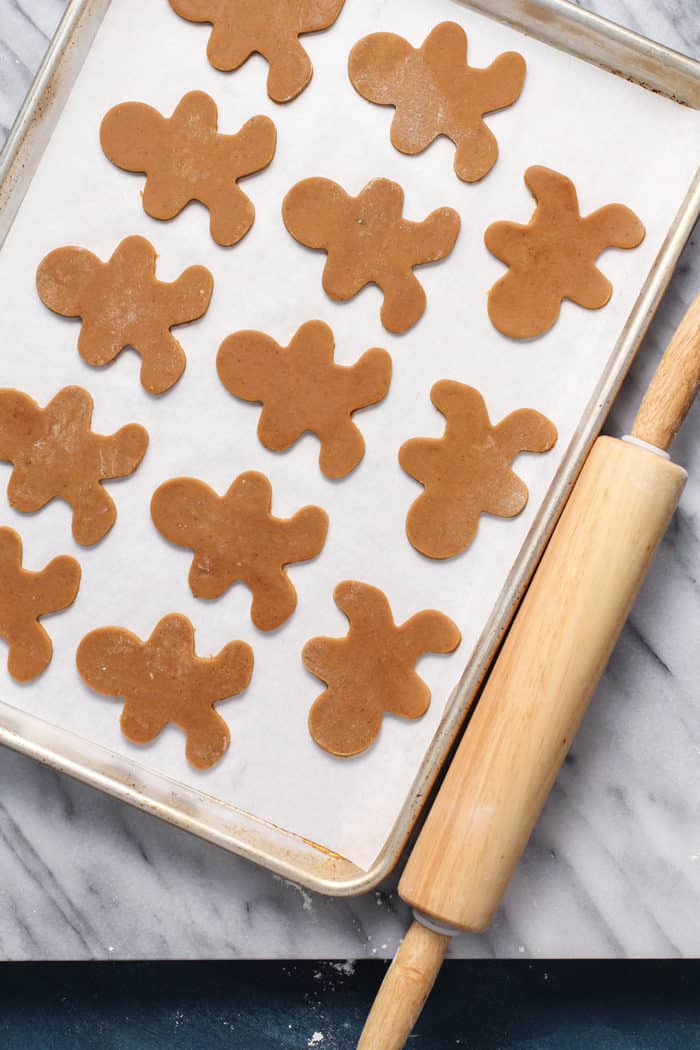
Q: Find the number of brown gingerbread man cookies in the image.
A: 13